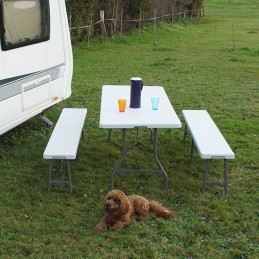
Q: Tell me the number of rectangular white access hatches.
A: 1